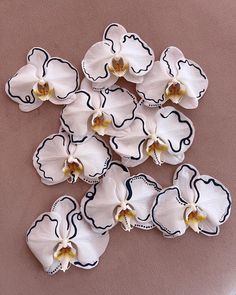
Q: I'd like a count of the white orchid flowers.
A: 9